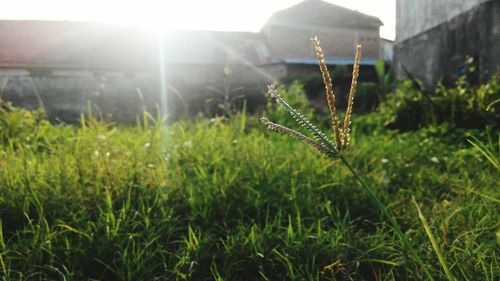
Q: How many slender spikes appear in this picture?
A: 4